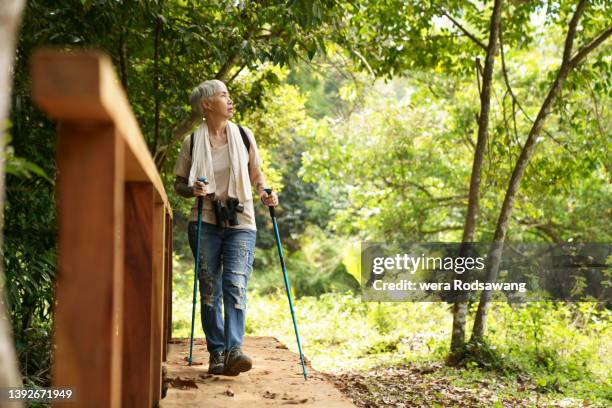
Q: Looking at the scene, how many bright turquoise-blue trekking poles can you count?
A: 2